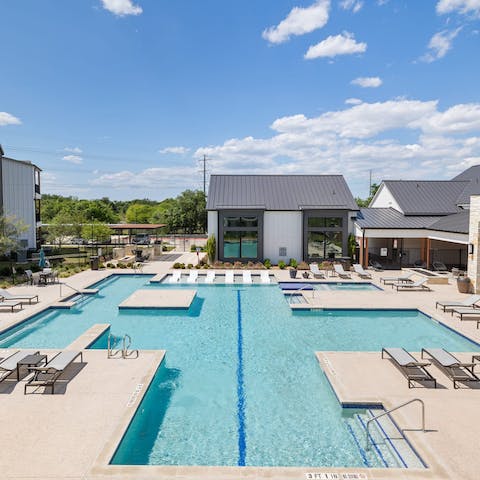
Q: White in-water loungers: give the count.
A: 6